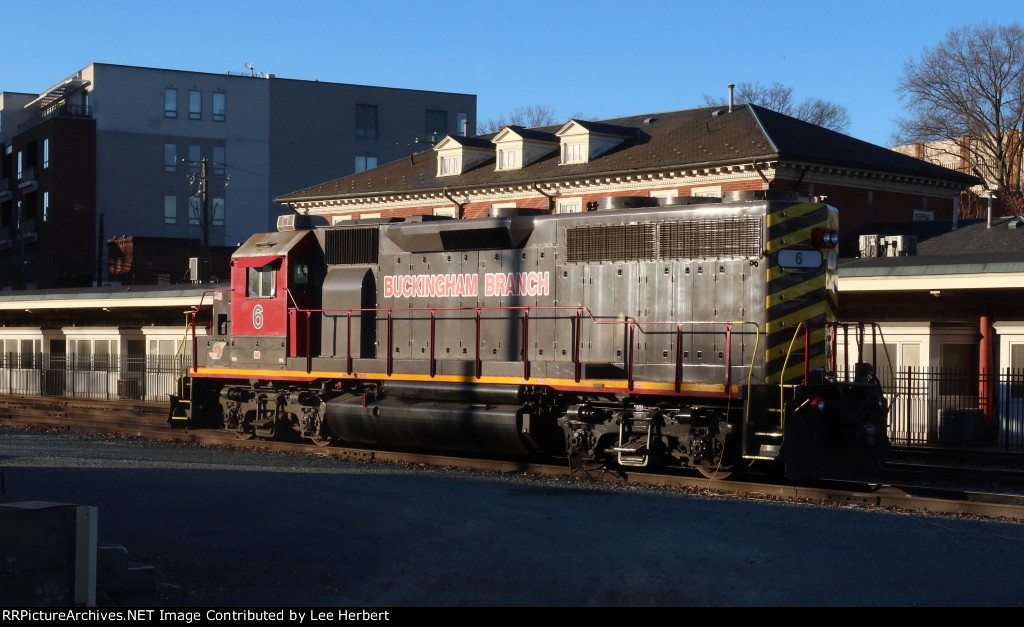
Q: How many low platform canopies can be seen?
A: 2